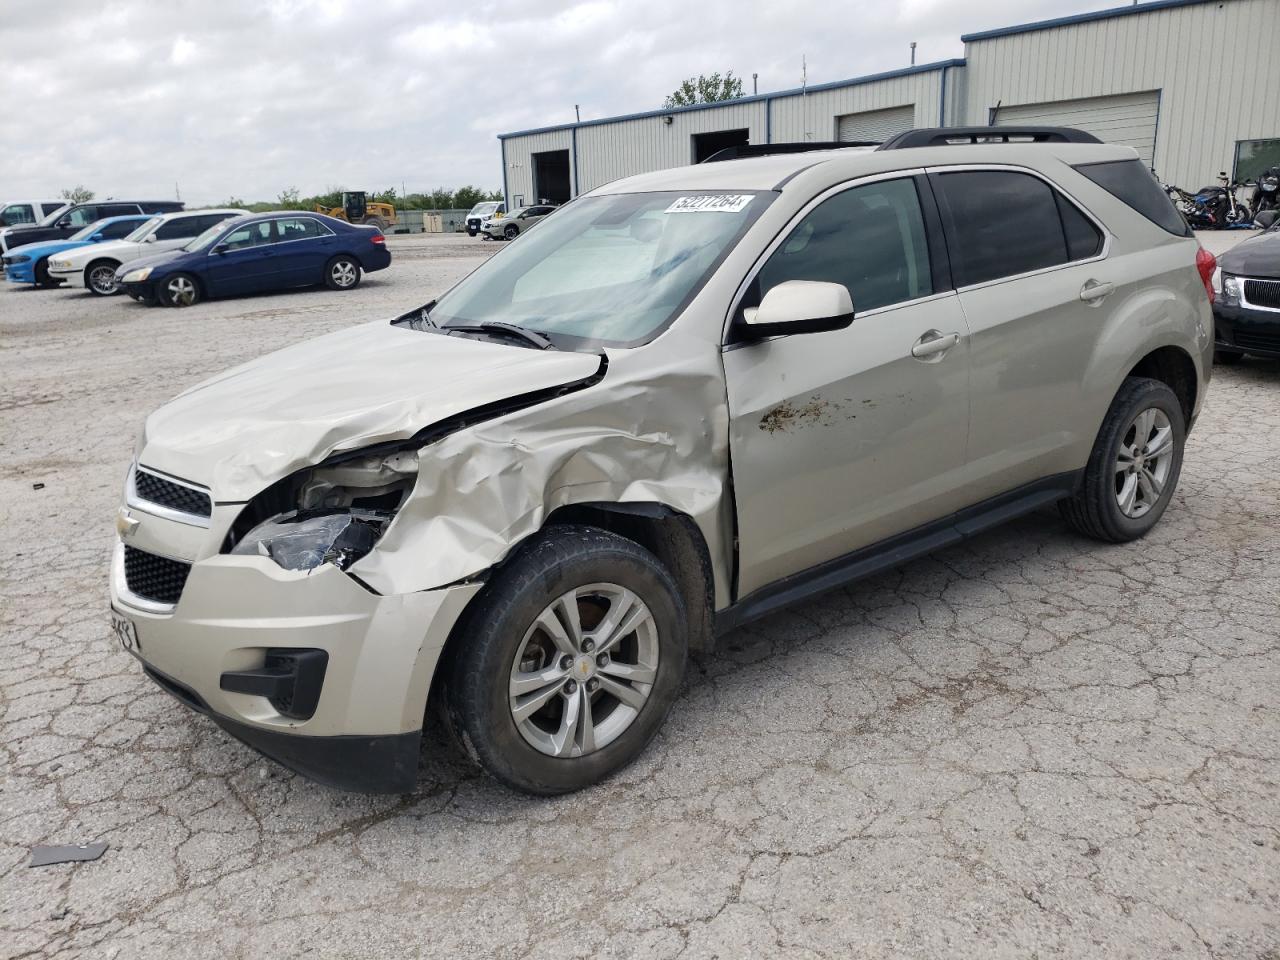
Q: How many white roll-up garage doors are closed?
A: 2